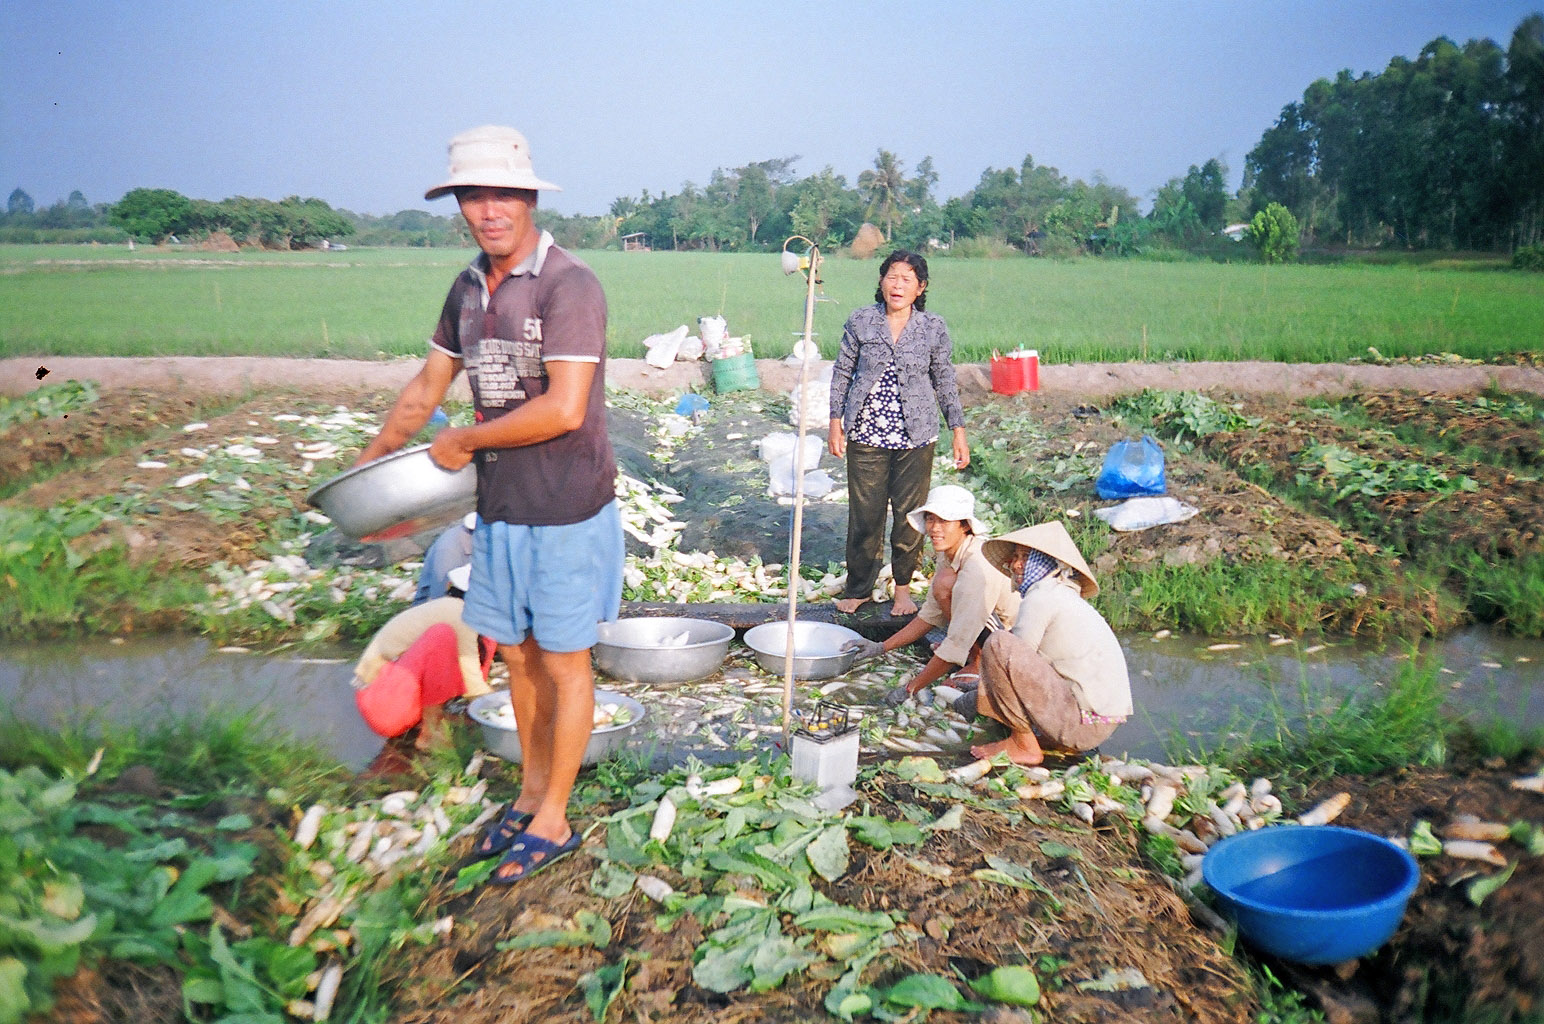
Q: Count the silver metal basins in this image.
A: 4